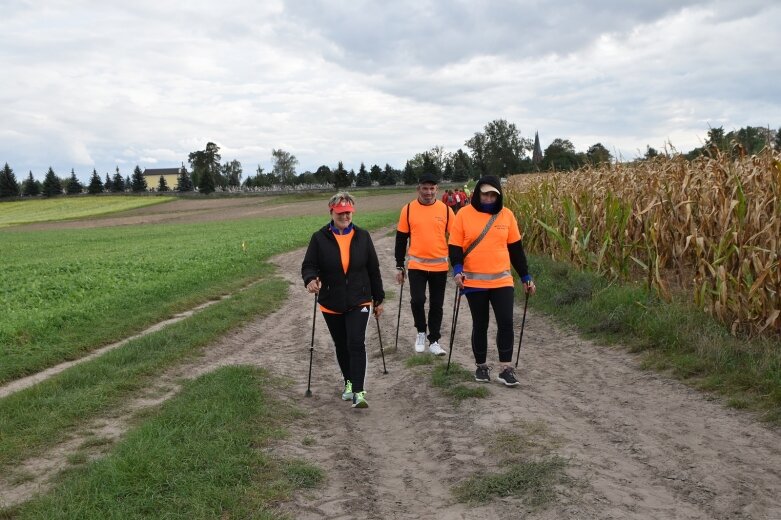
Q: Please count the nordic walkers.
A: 3